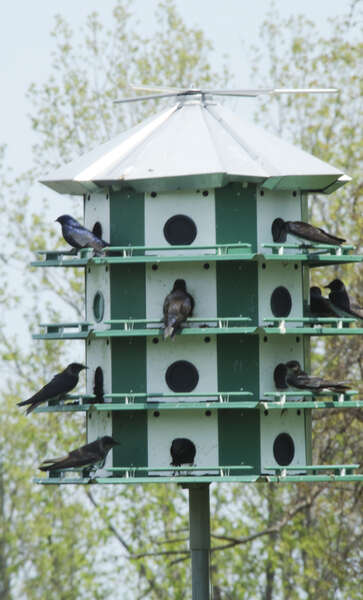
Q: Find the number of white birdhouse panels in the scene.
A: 12